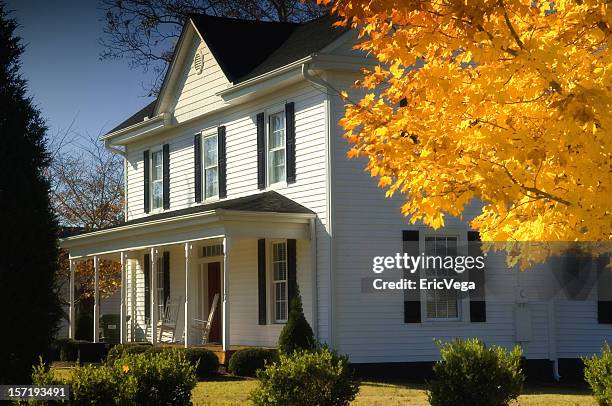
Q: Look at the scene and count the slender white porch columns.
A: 6